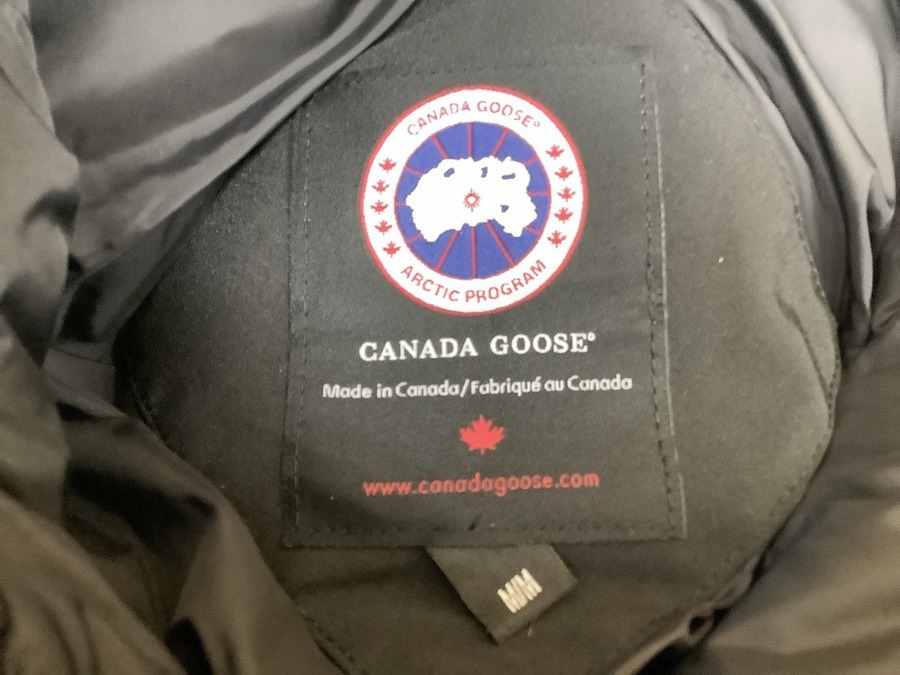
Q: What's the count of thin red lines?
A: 12